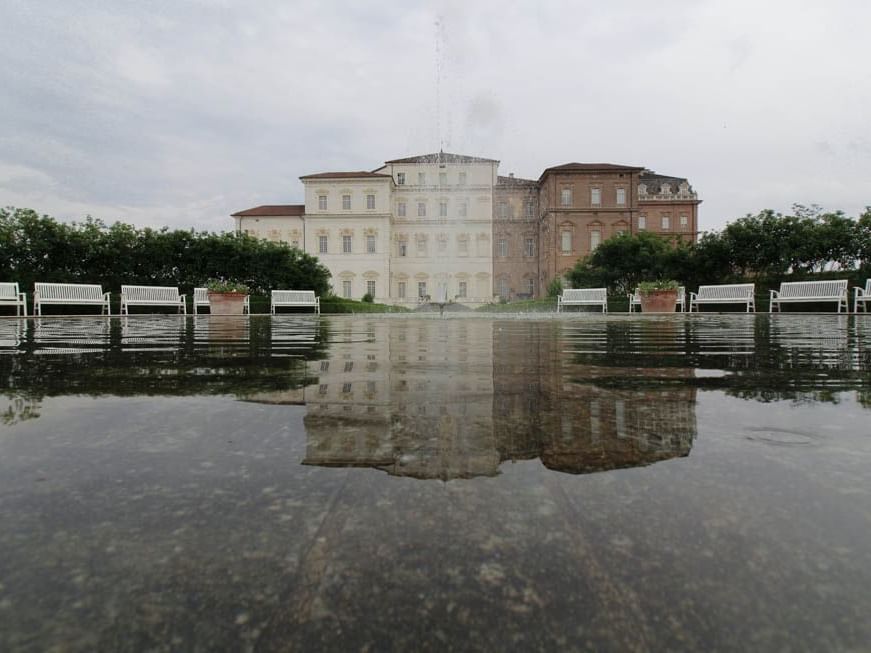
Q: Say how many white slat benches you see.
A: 10